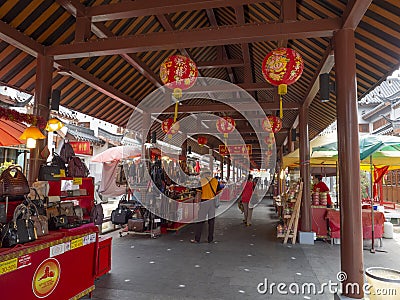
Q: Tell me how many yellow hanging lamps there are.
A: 2